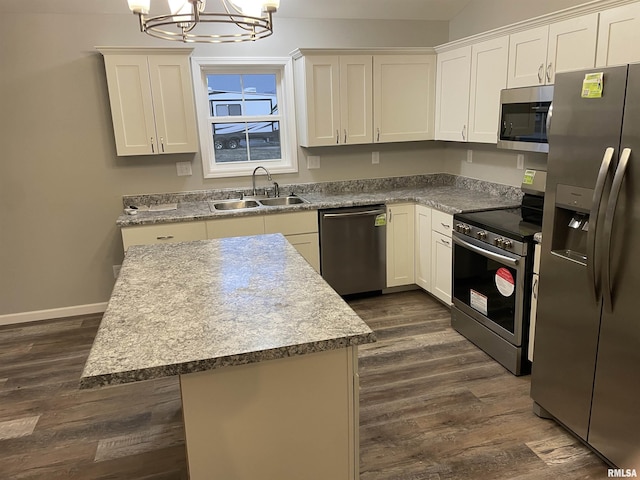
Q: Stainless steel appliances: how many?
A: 4